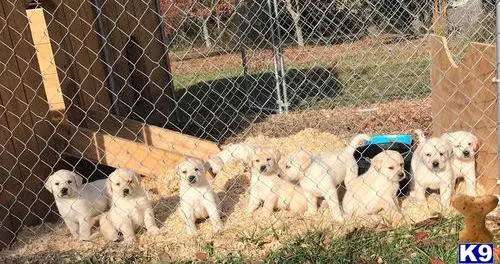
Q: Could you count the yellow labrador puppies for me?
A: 9